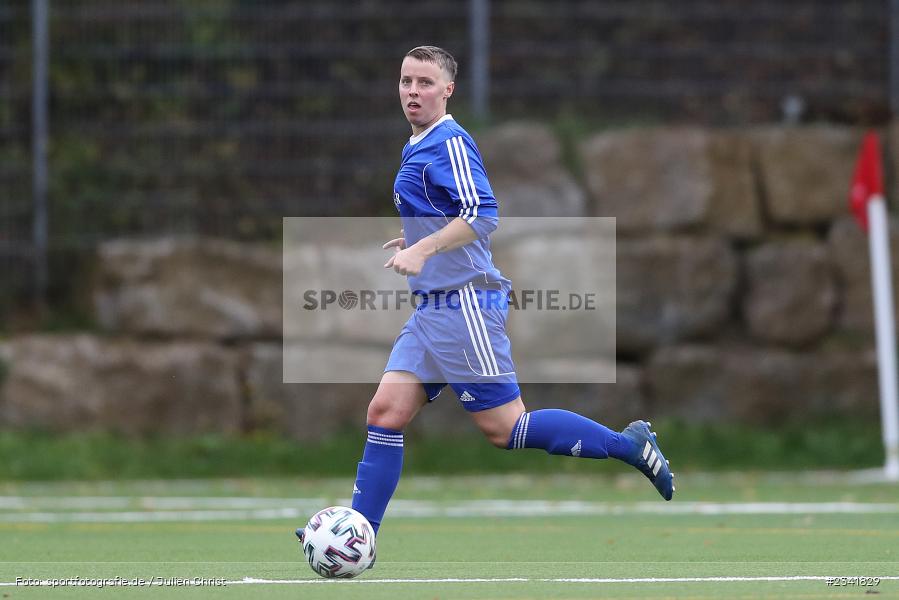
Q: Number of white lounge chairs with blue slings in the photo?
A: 0